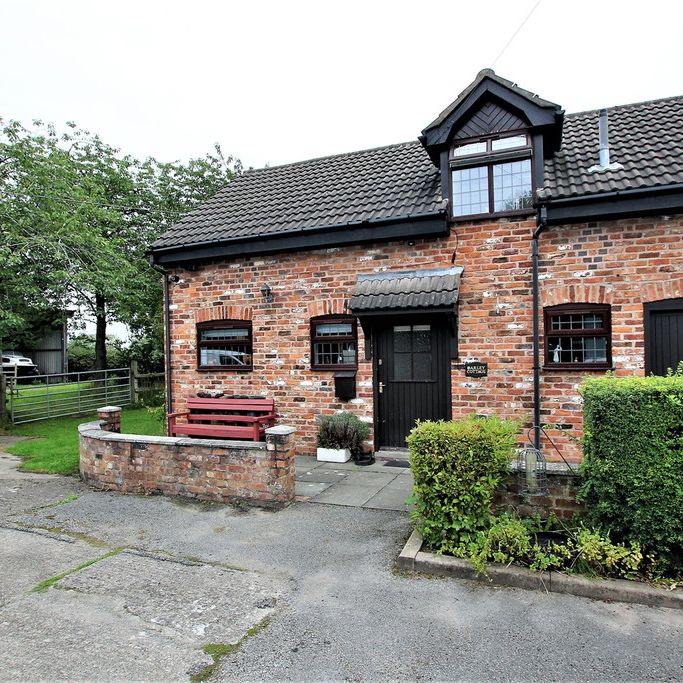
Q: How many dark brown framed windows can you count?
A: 4